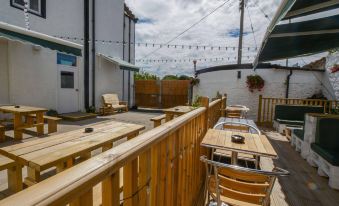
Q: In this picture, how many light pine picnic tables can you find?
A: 3